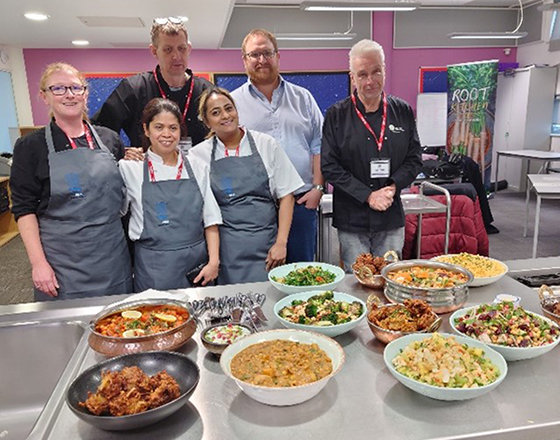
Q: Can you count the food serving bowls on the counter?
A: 13